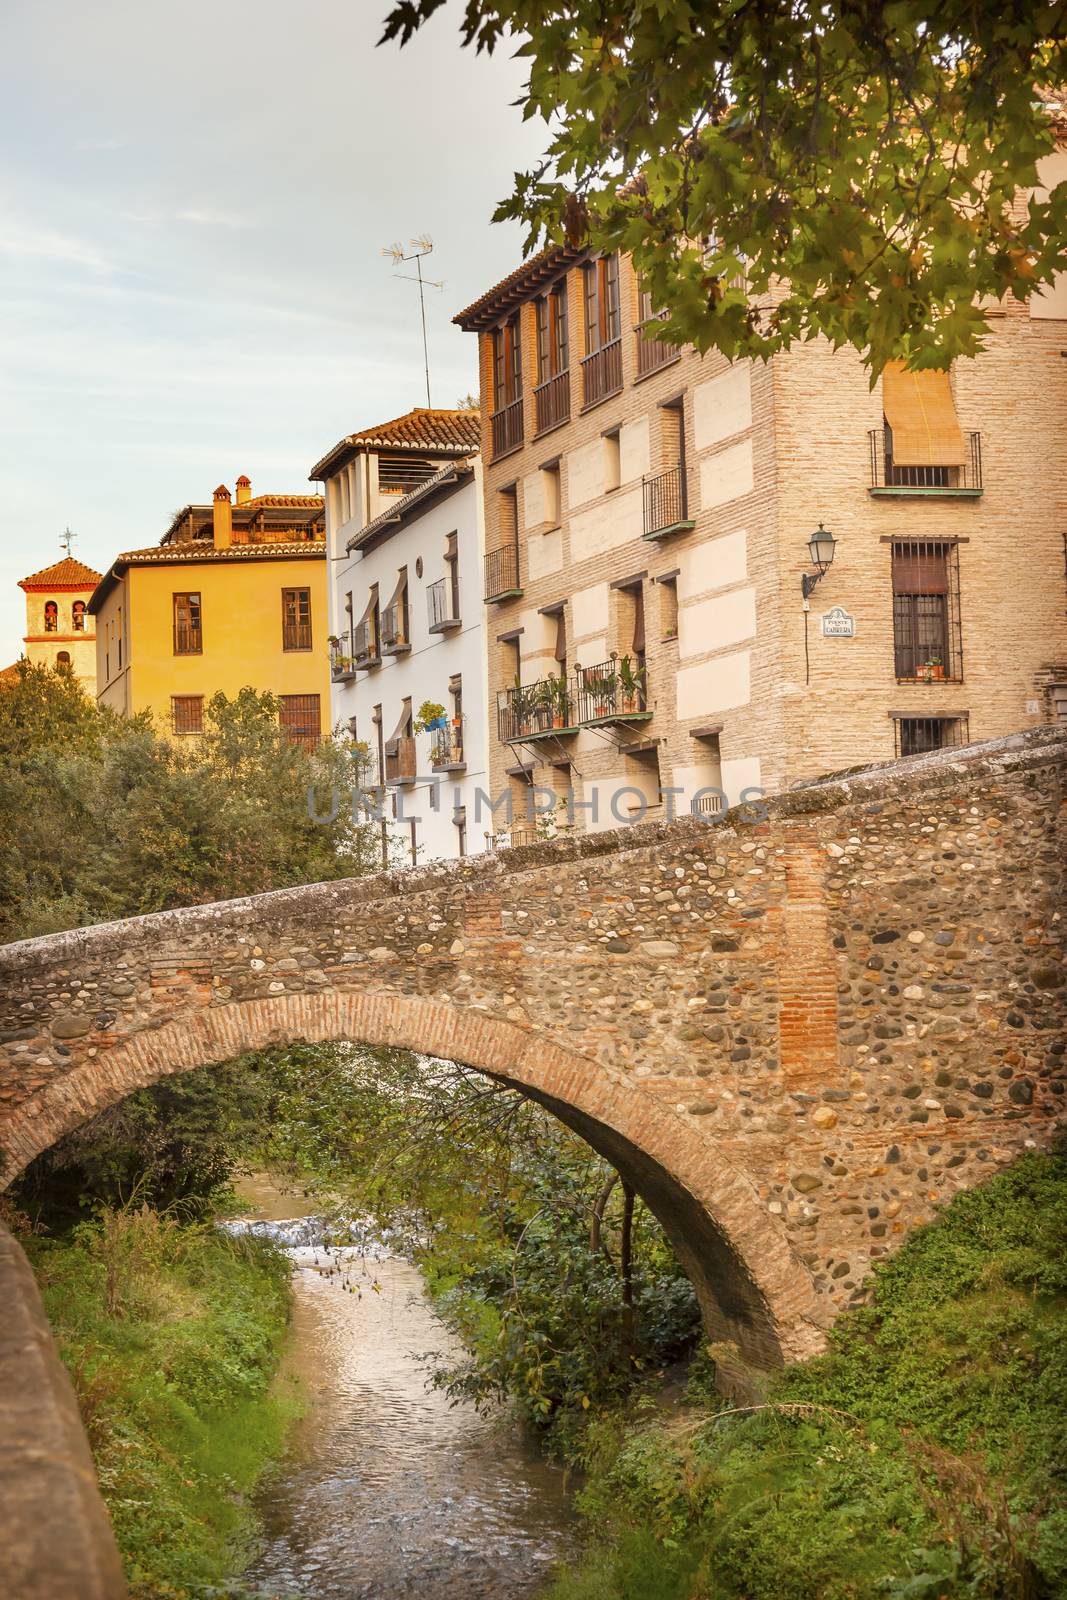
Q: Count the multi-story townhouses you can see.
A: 3